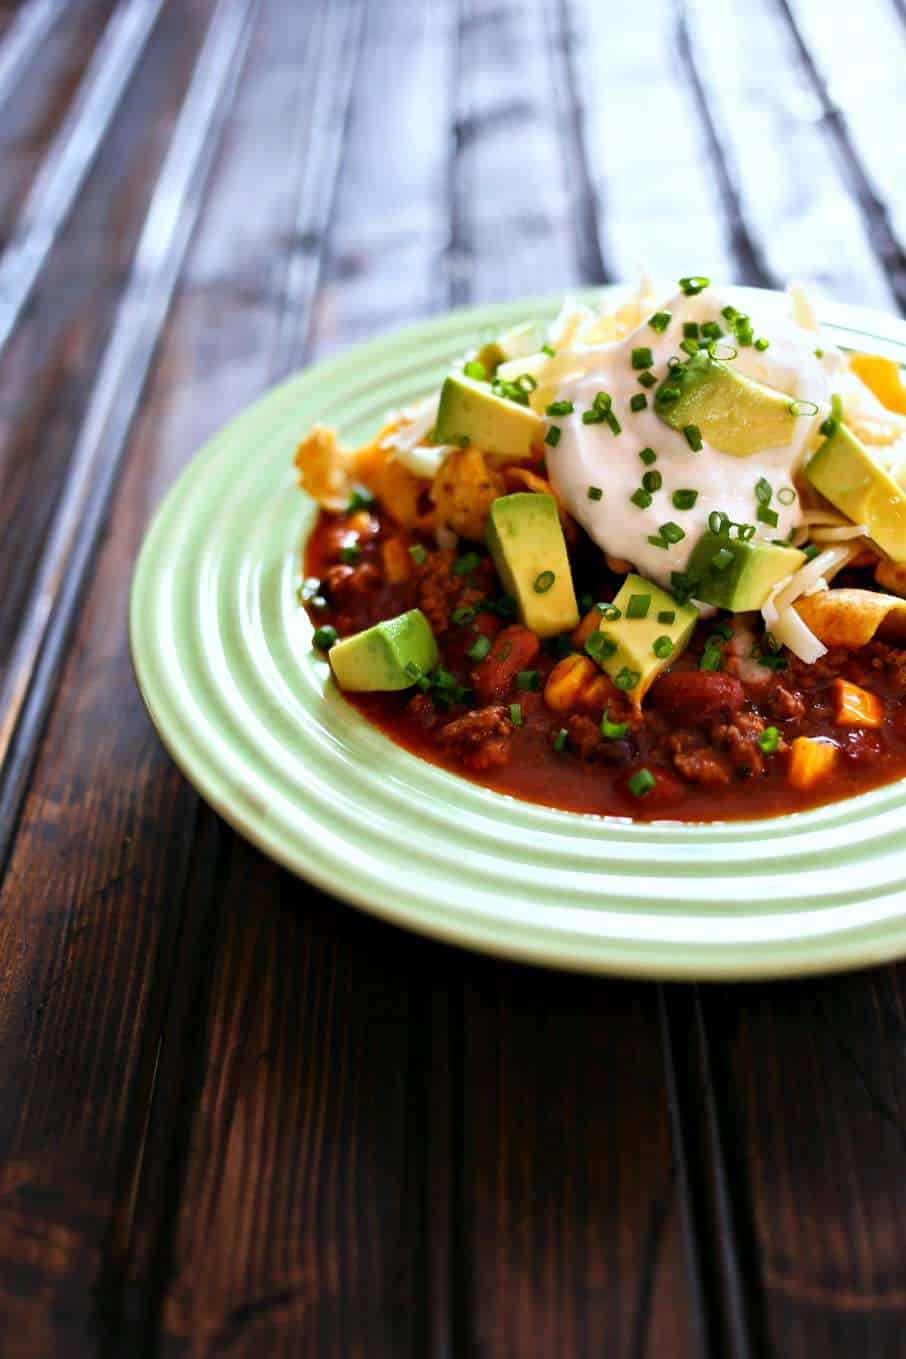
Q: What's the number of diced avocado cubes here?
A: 7